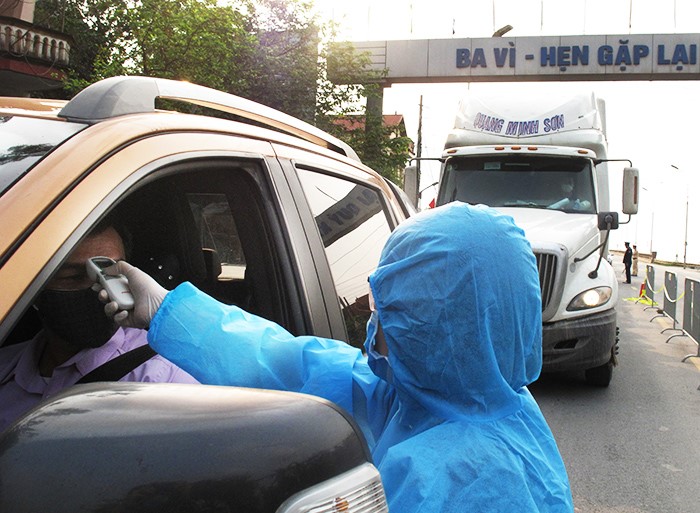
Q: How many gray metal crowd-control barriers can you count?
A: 3